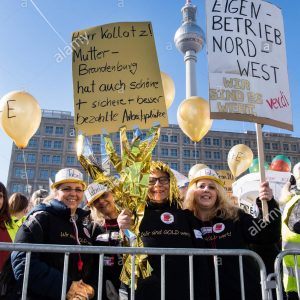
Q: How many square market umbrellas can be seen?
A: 0